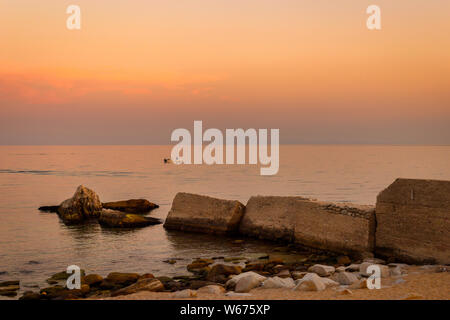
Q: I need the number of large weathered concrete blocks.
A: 3